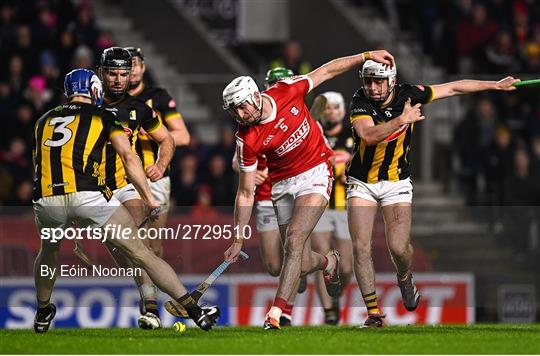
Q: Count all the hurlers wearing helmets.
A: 7